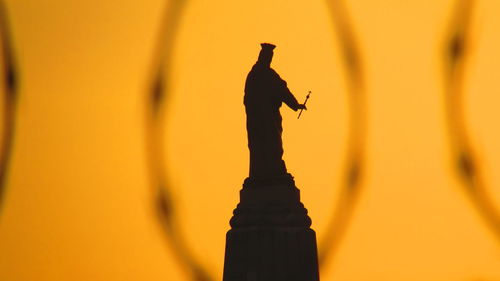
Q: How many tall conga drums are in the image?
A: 0